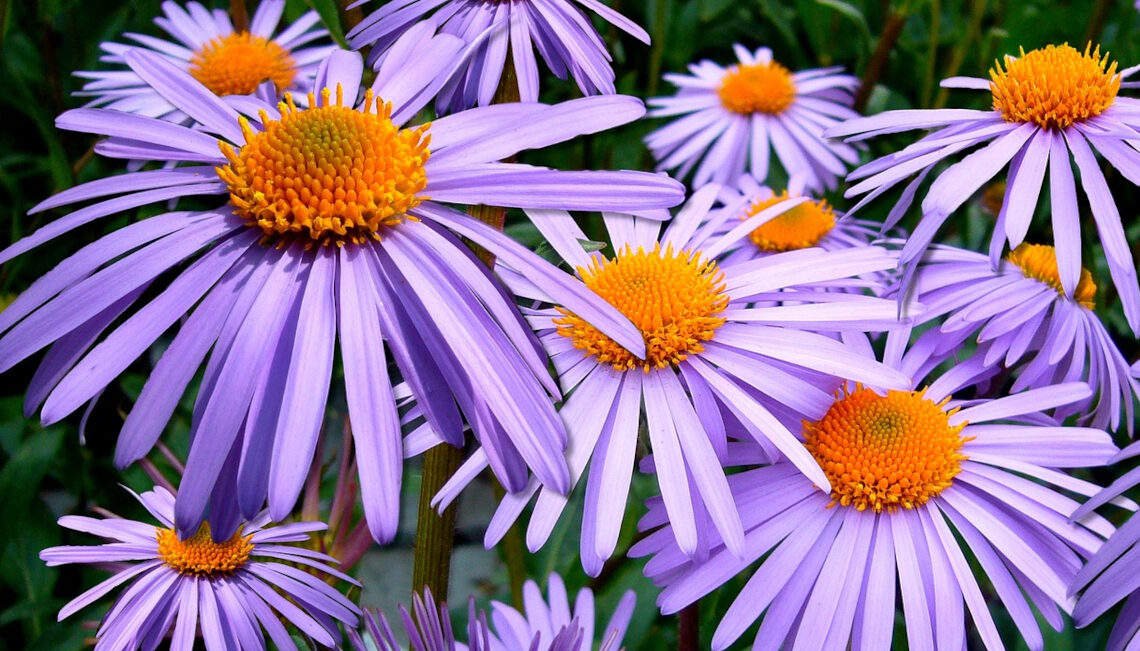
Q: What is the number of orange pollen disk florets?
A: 9